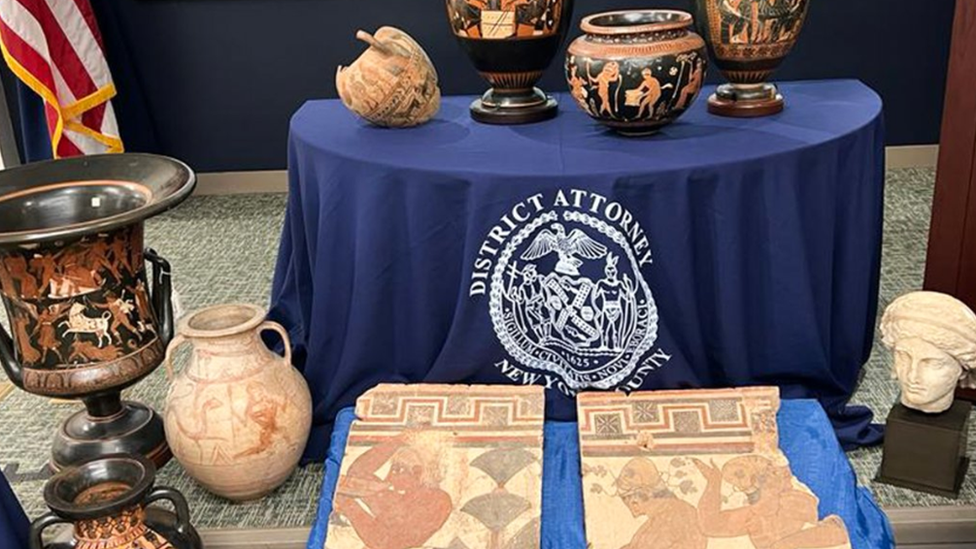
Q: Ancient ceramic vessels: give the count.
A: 7